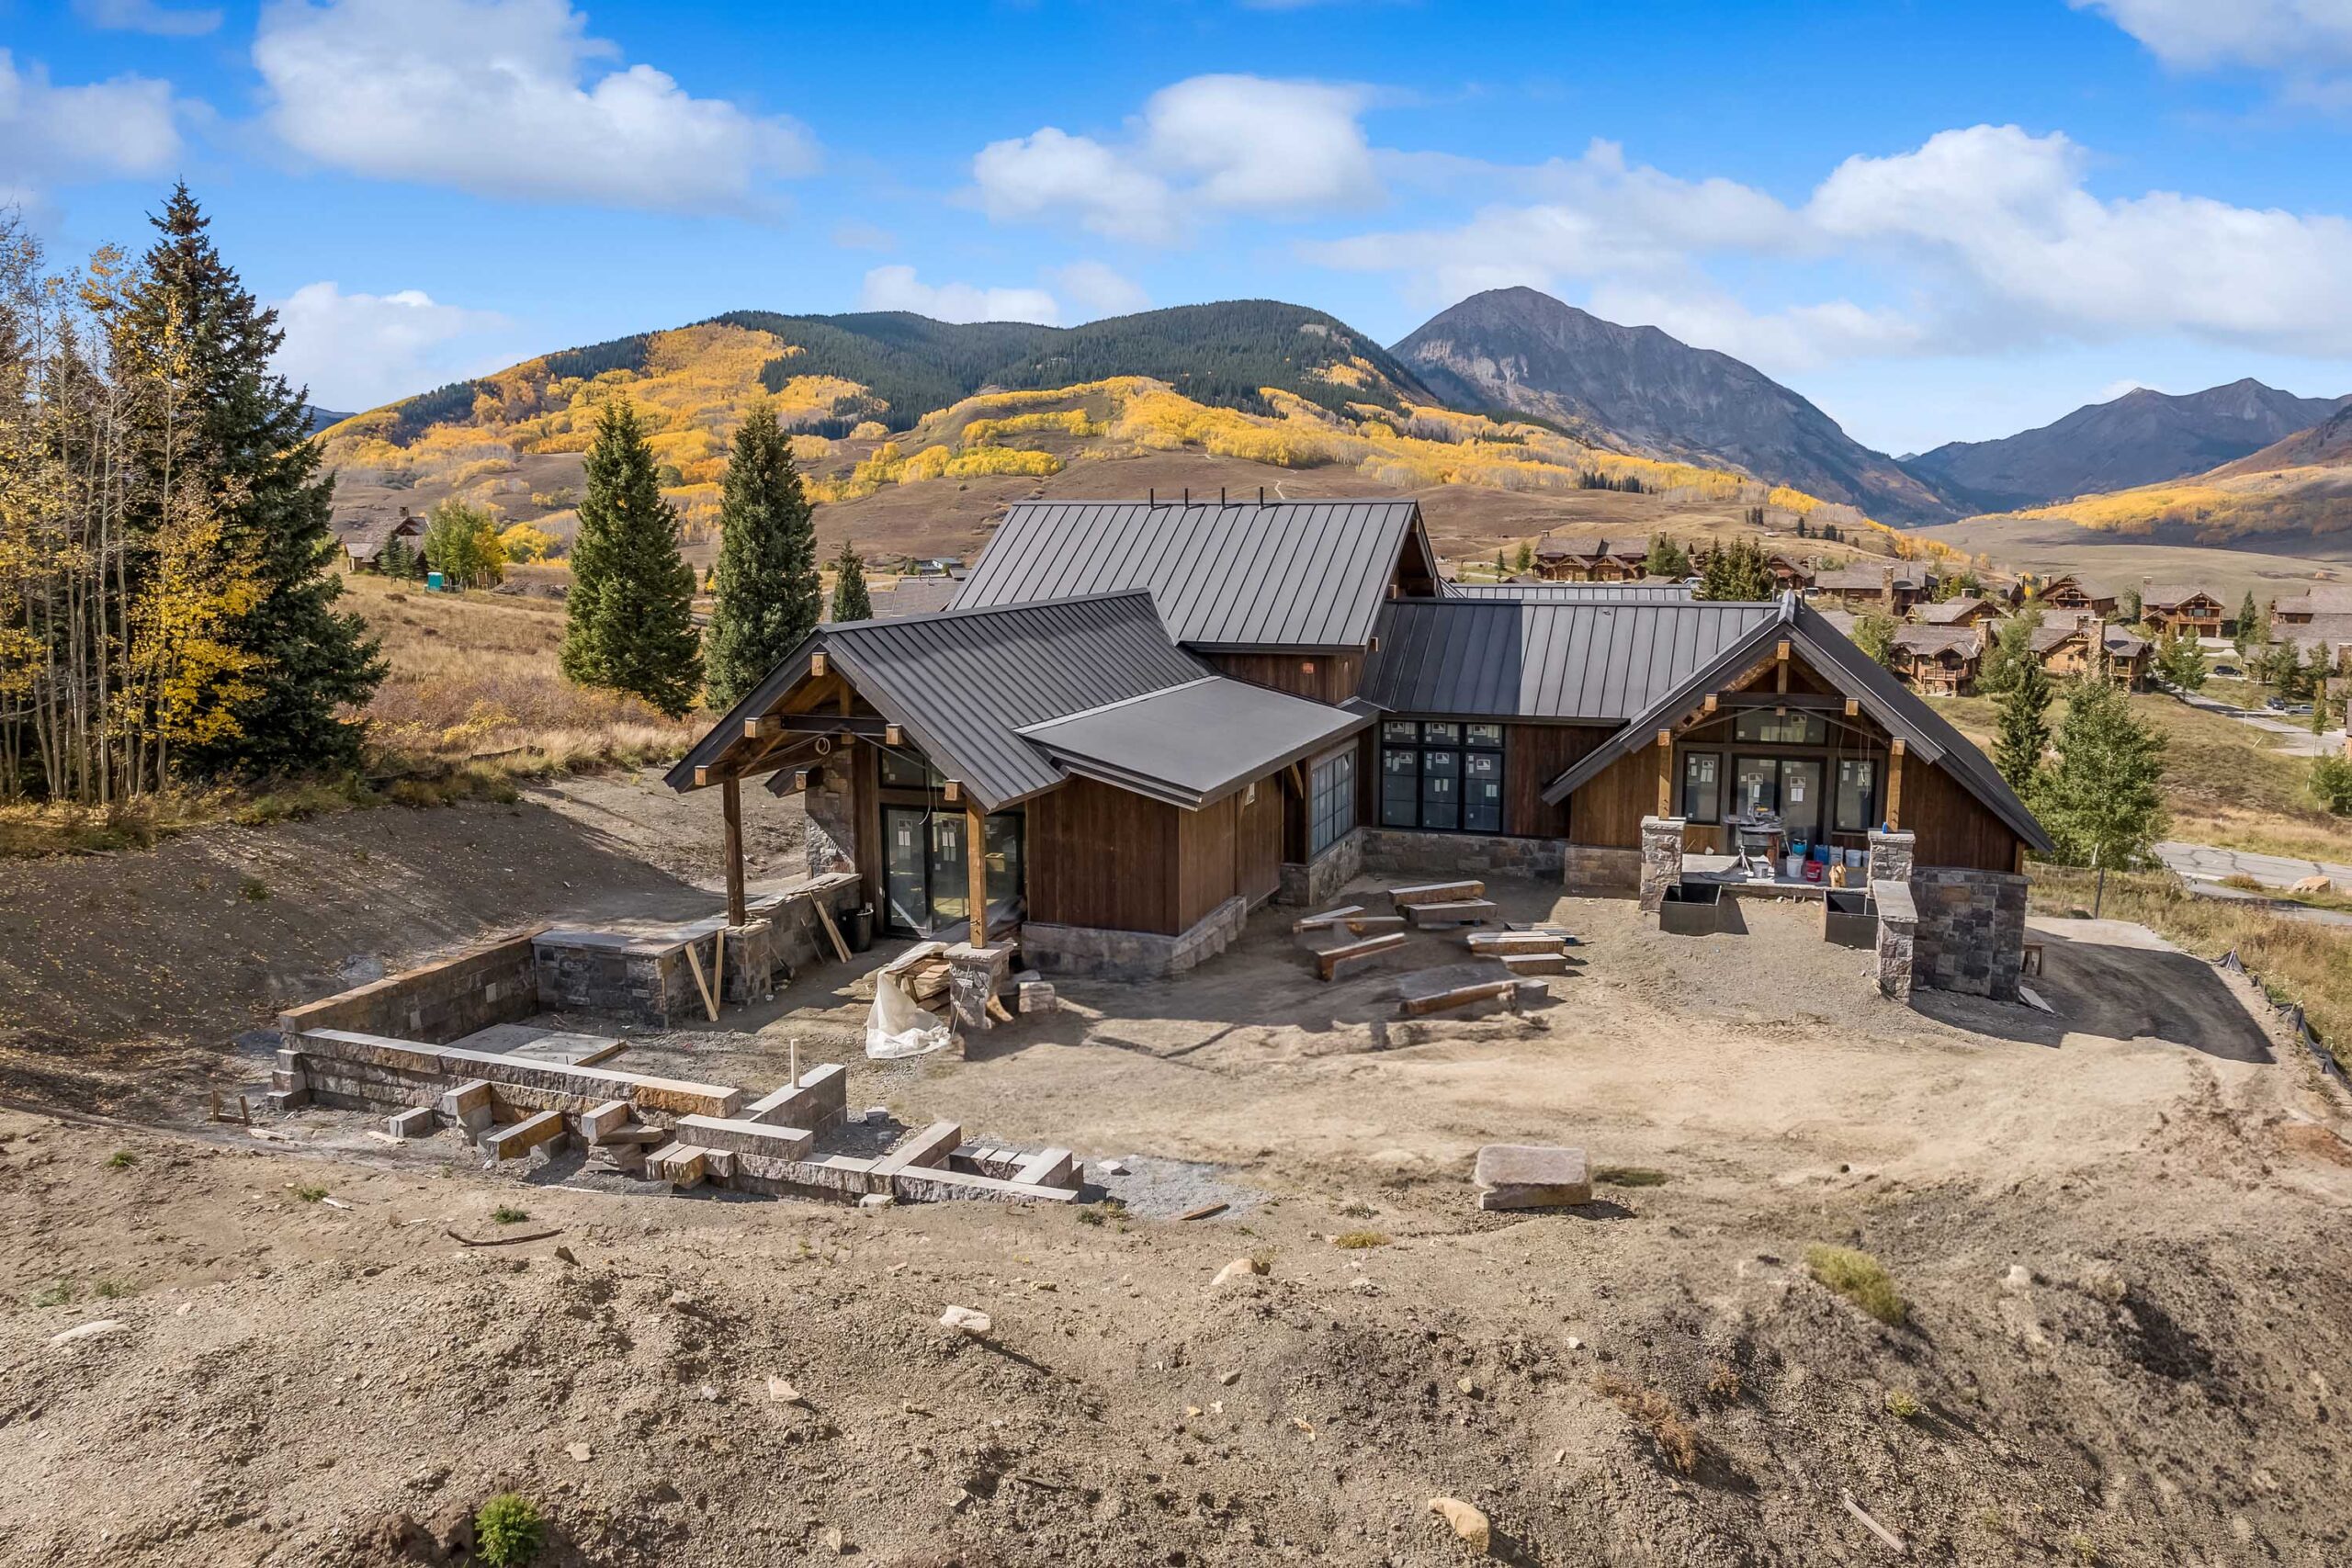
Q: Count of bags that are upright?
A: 1